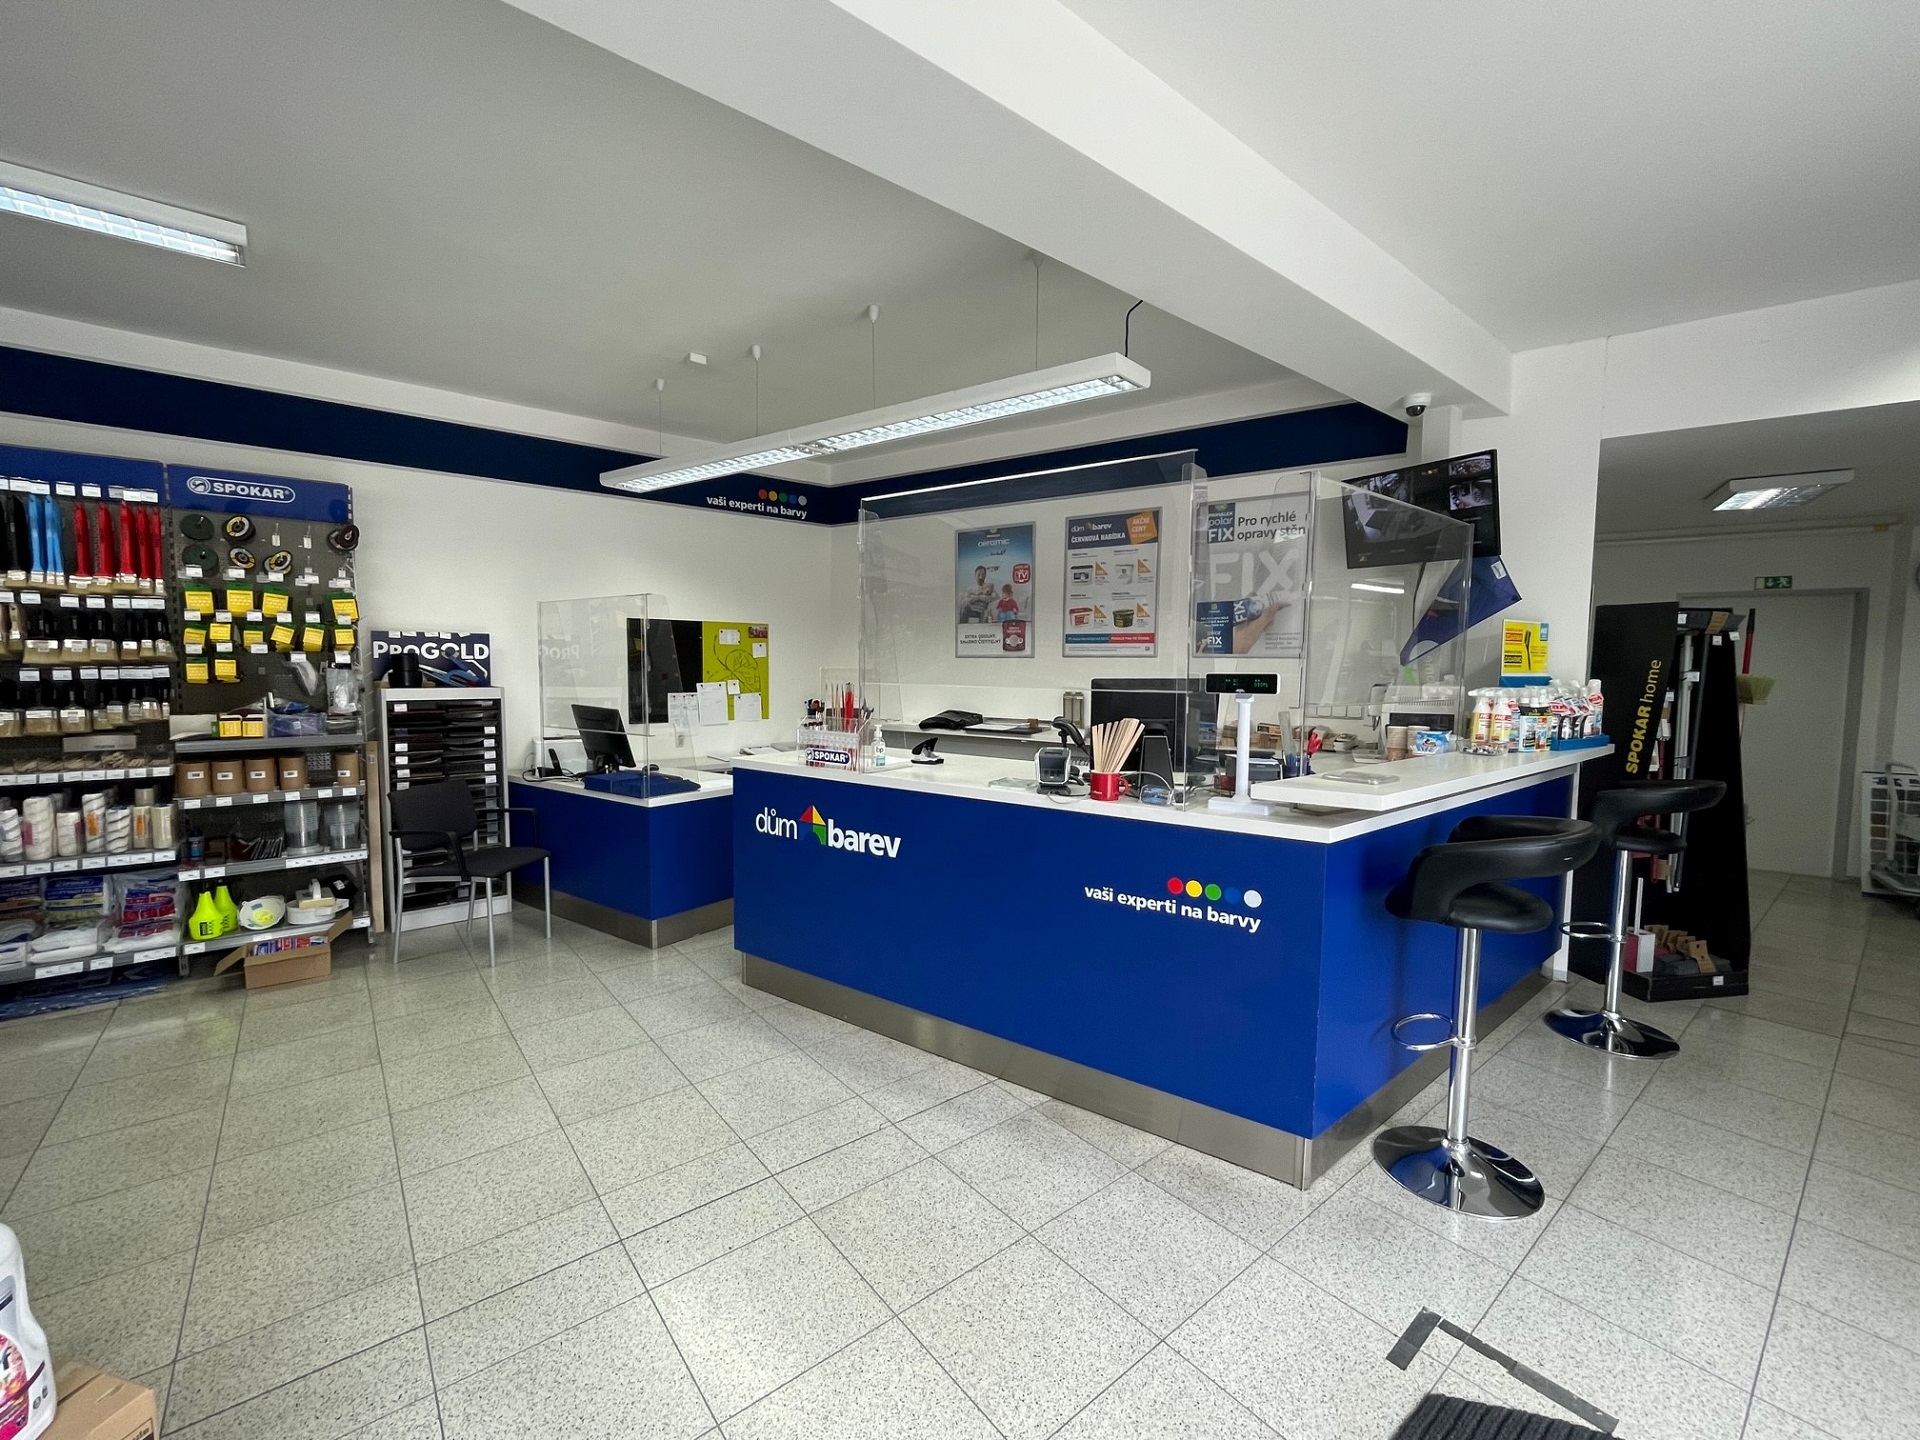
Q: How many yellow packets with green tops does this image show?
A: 12